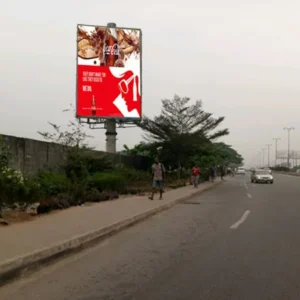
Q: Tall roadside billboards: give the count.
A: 1